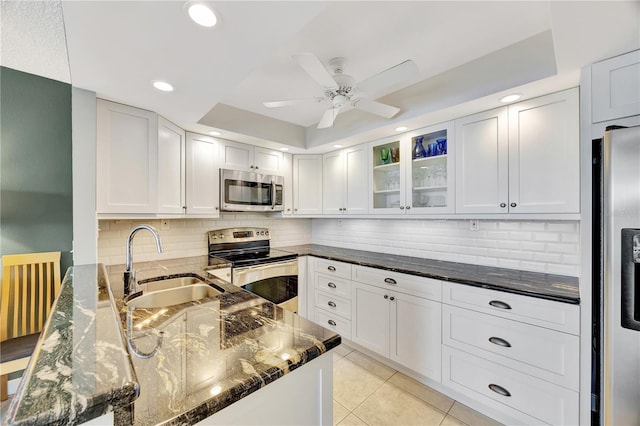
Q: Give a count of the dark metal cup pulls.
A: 8